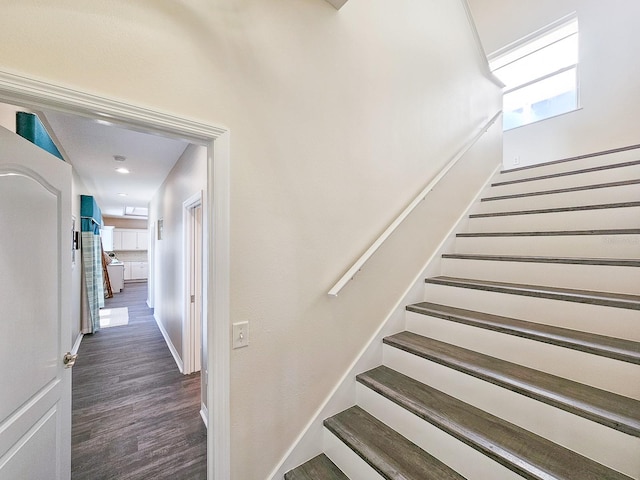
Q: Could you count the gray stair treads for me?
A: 12